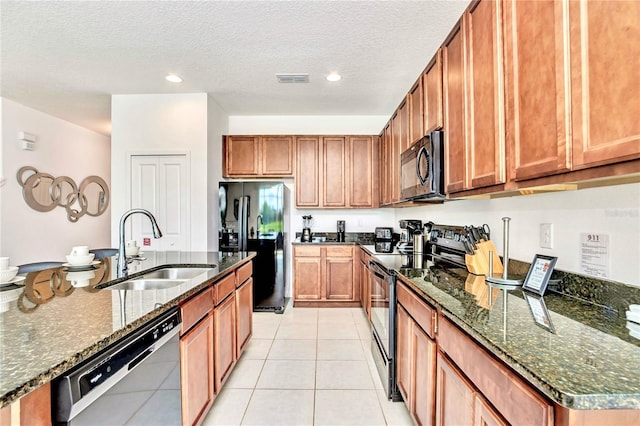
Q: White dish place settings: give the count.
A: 3